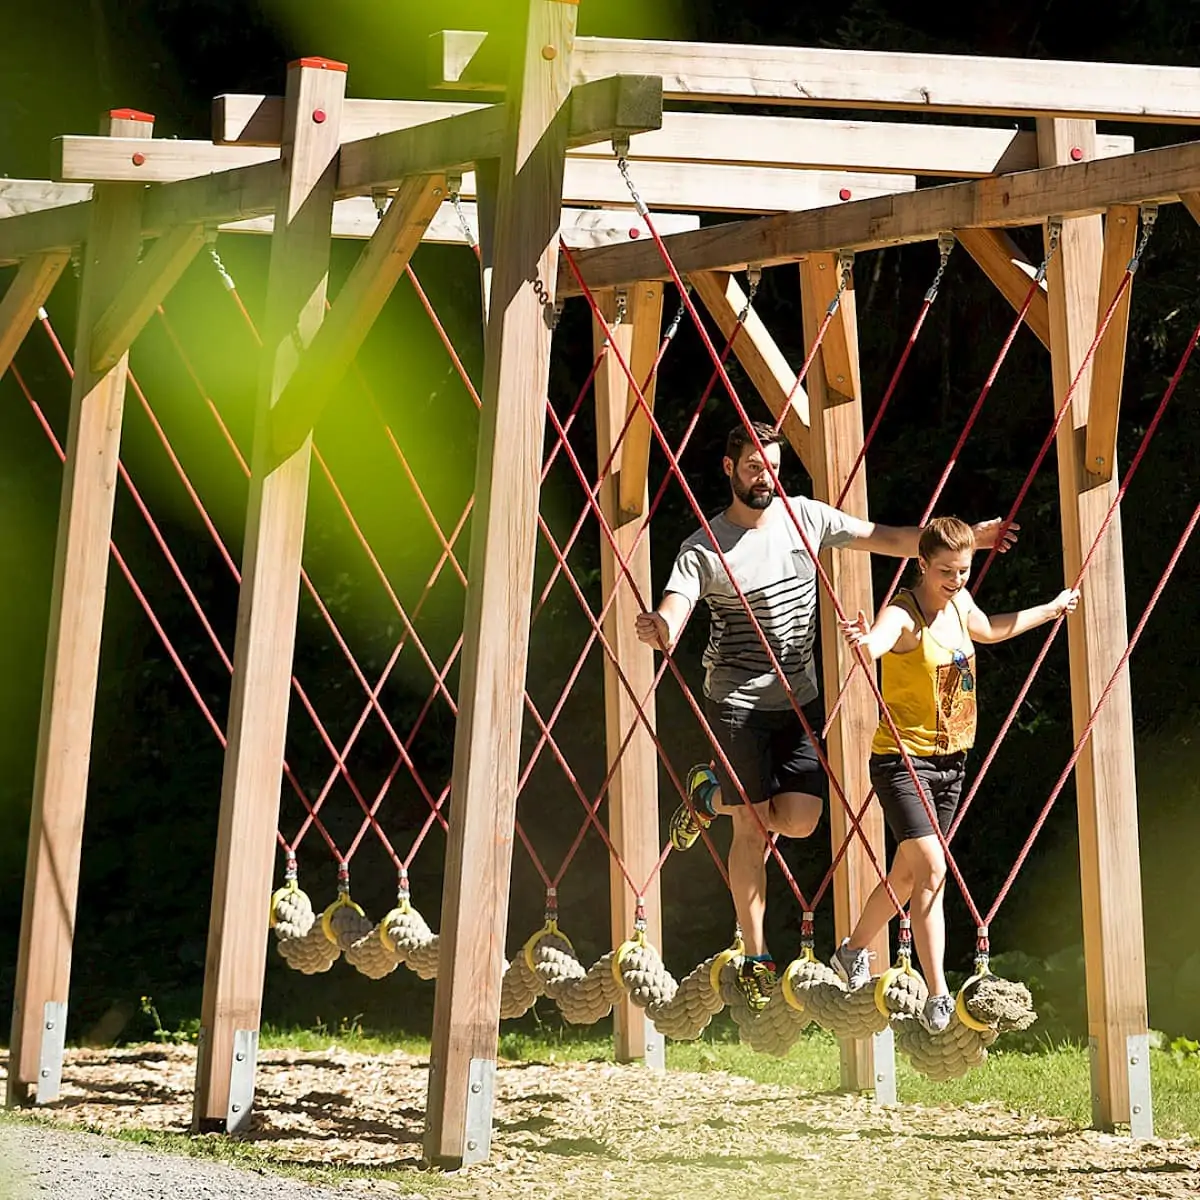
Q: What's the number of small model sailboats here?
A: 0